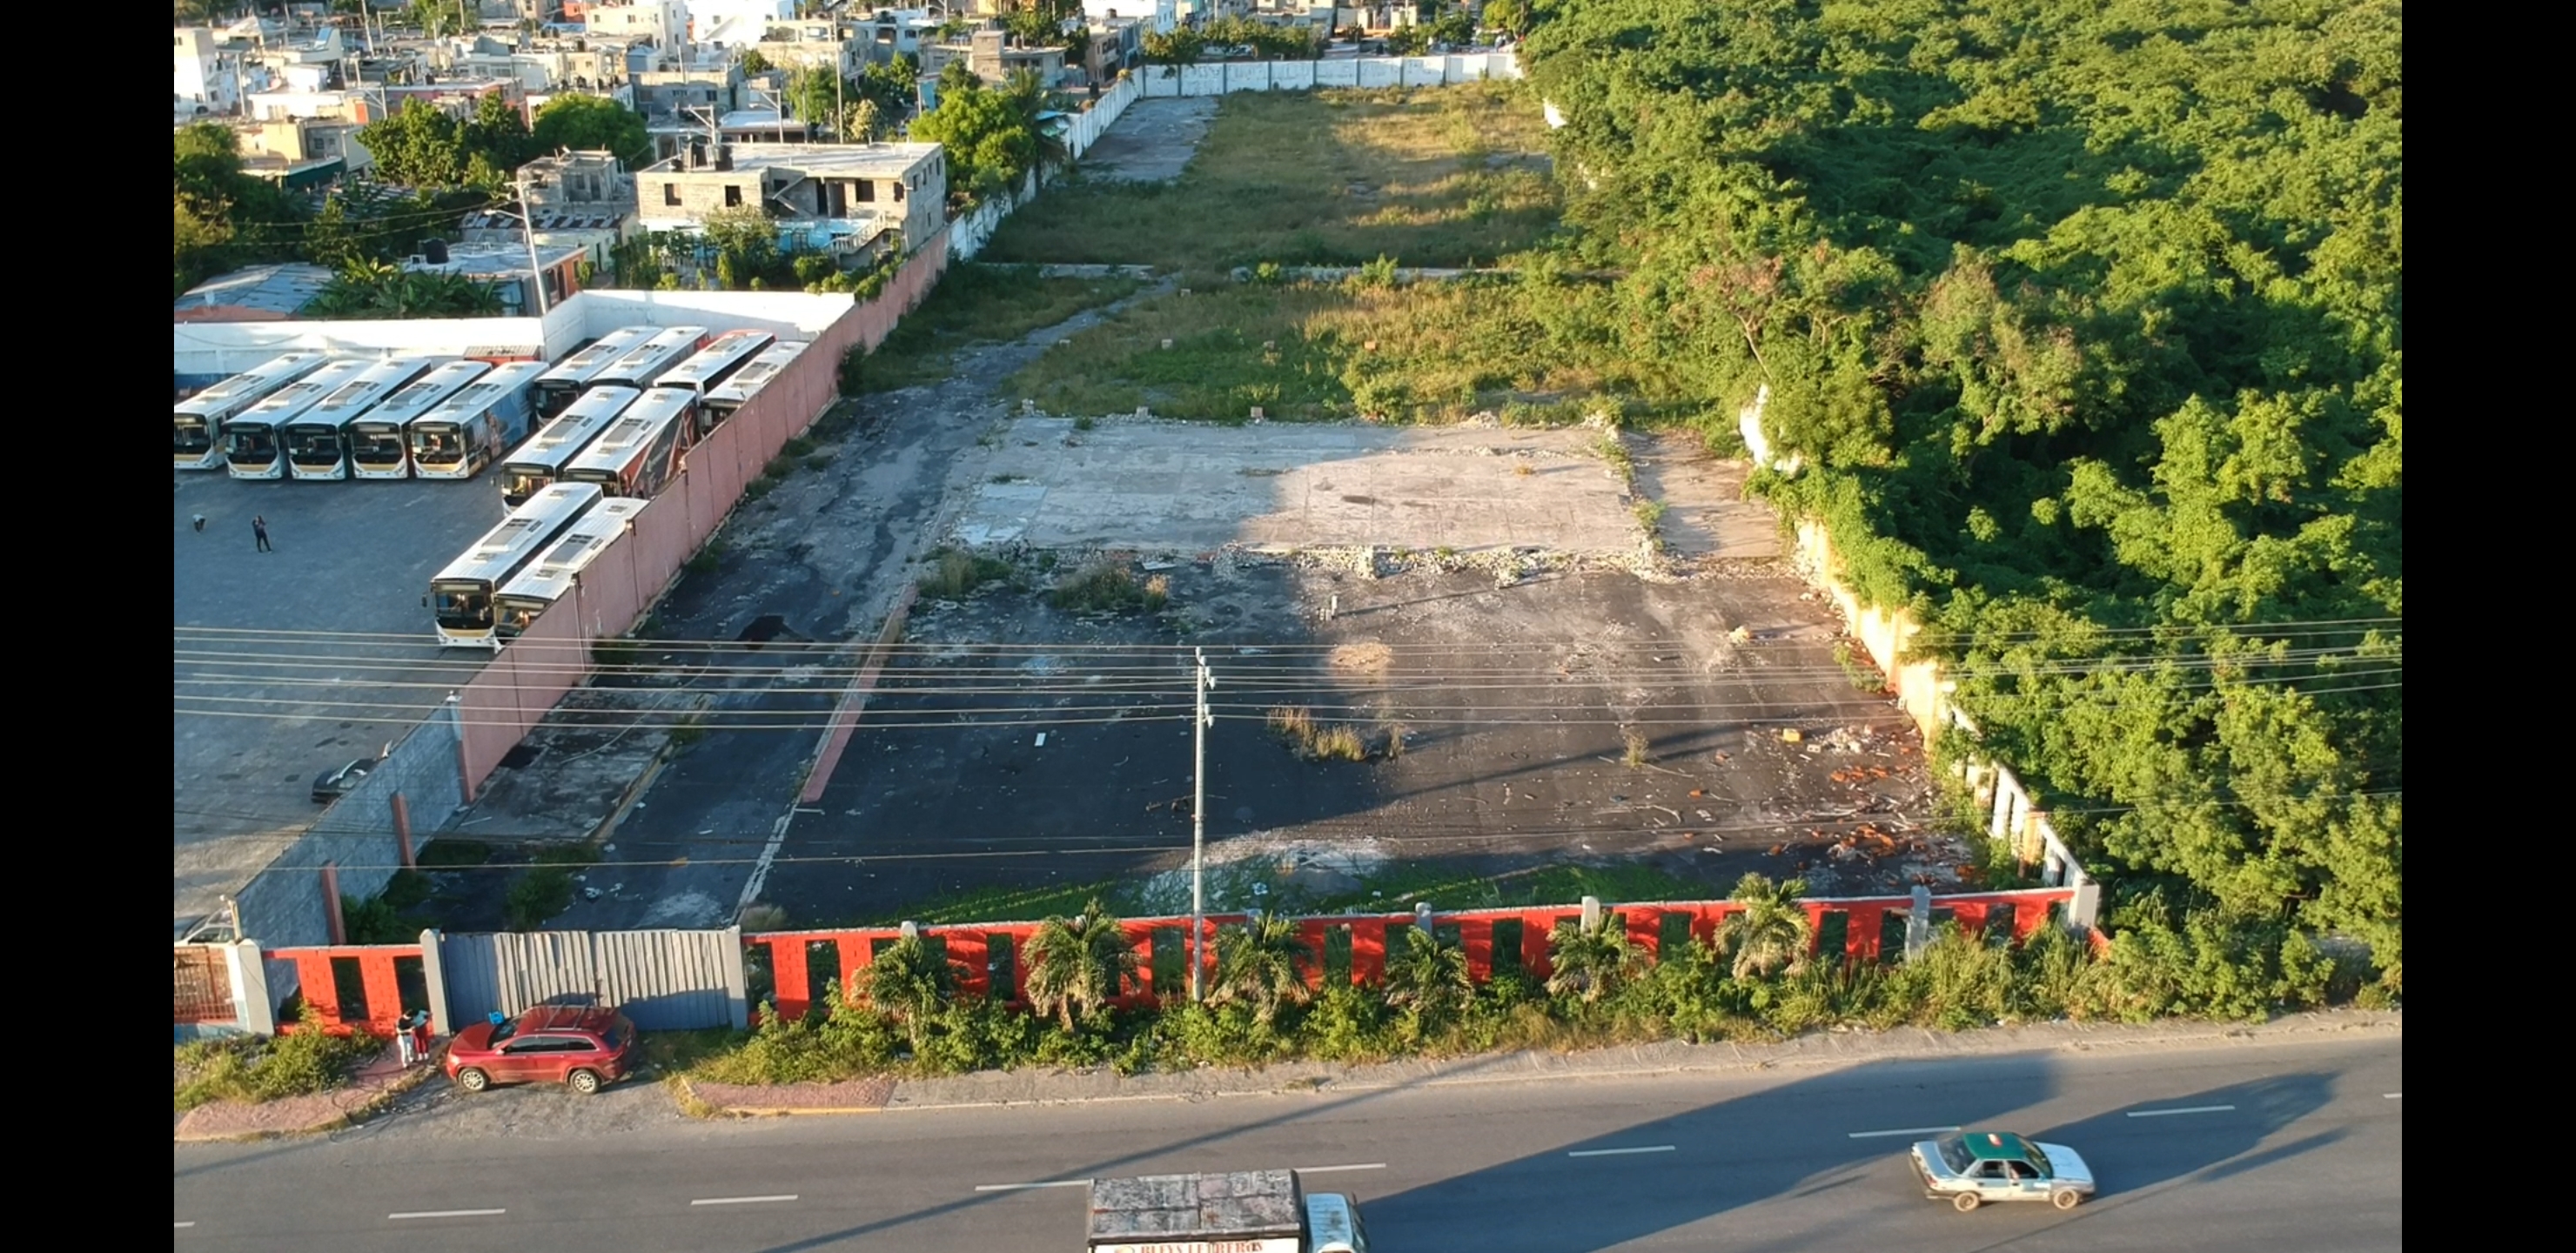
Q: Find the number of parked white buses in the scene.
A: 13